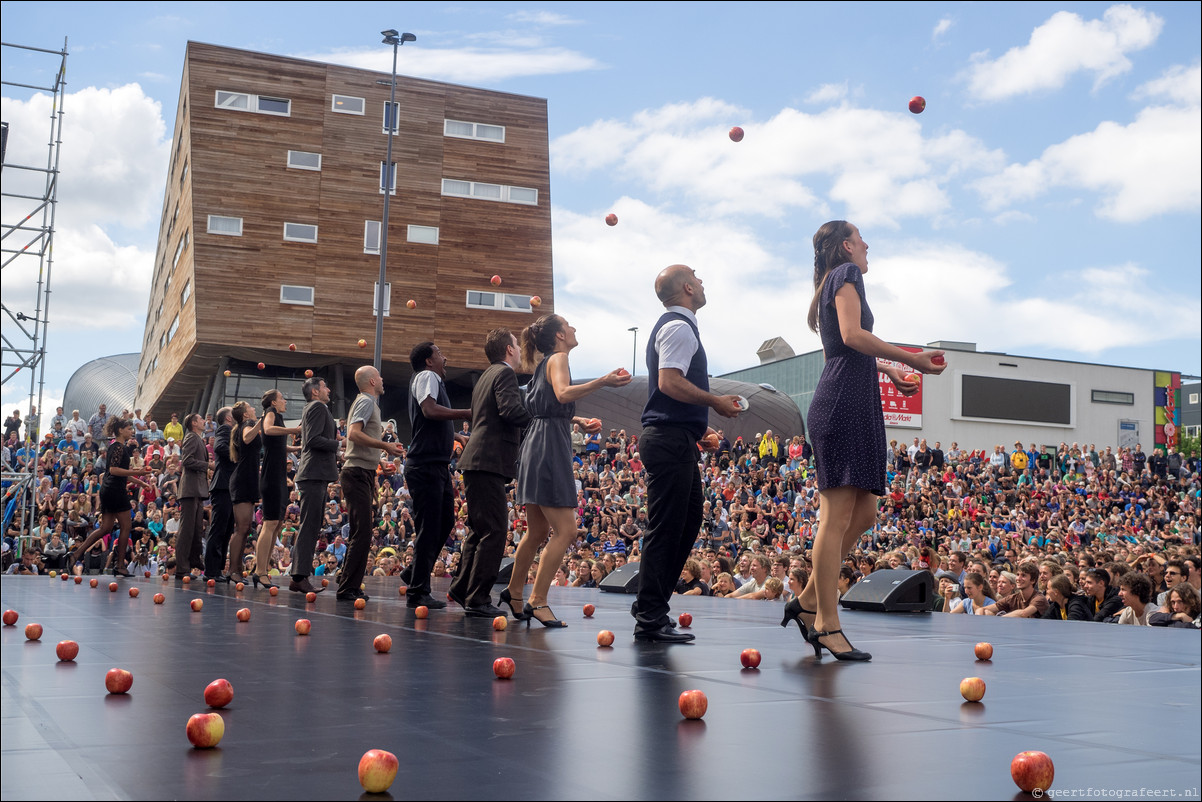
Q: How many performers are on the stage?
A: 12